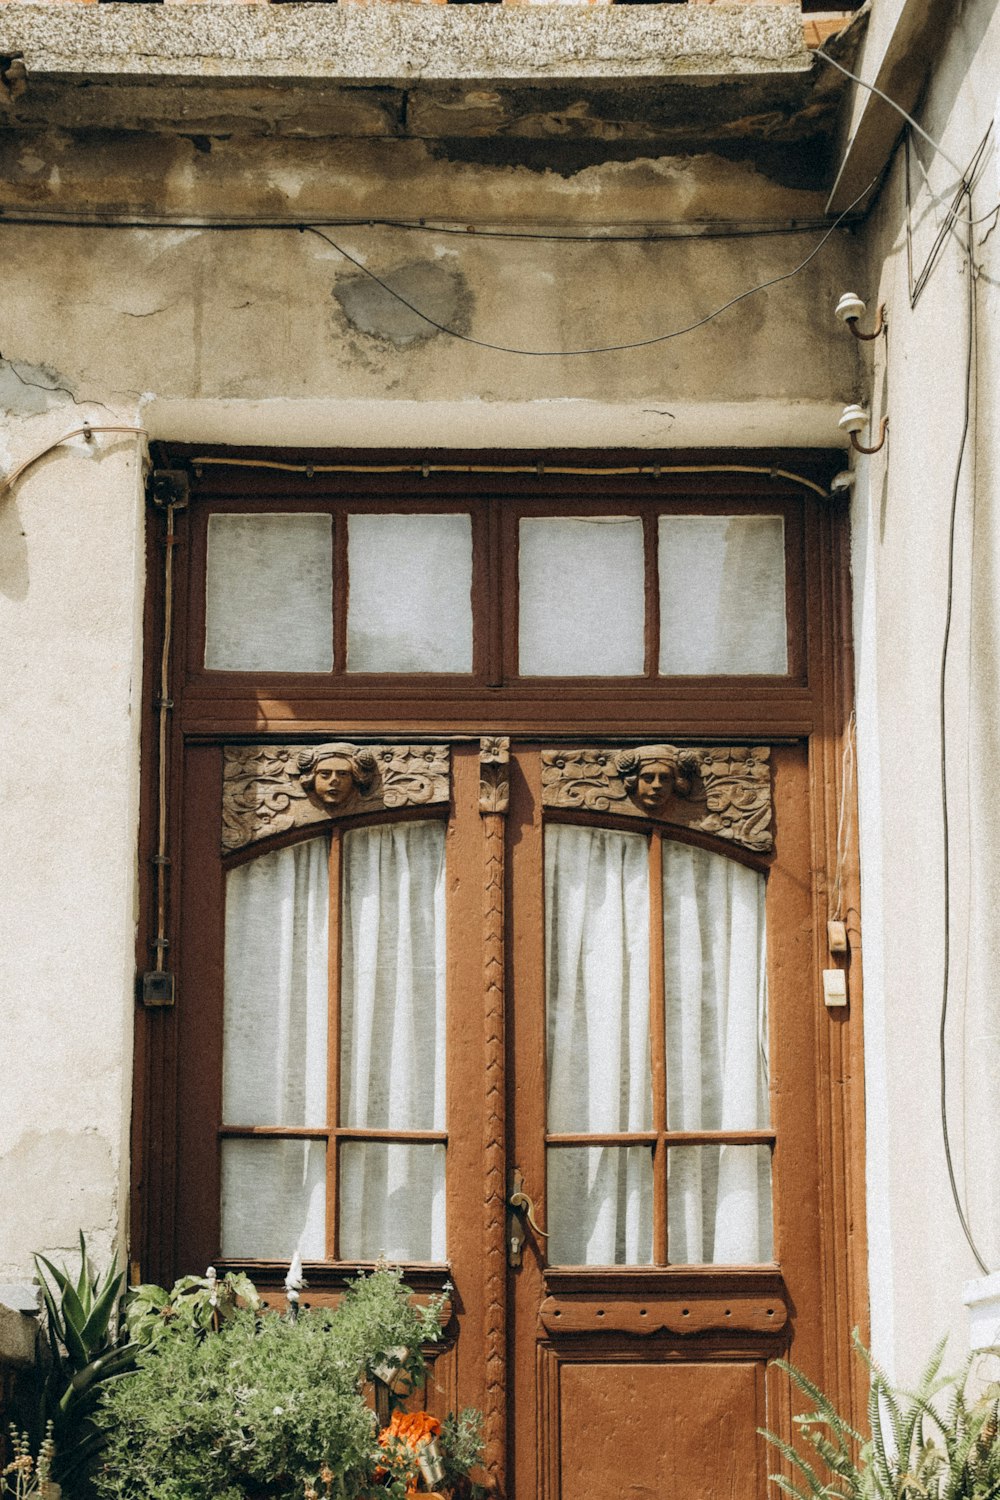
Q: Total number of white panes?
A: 12